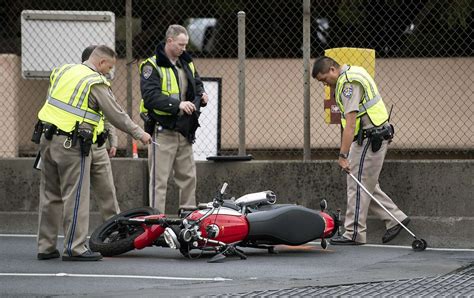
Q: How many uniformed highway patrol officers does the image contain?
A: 4